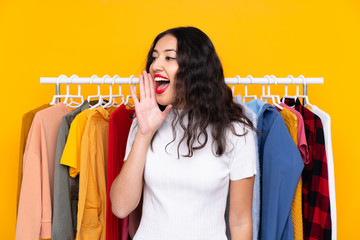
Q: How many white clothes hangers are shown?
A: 12